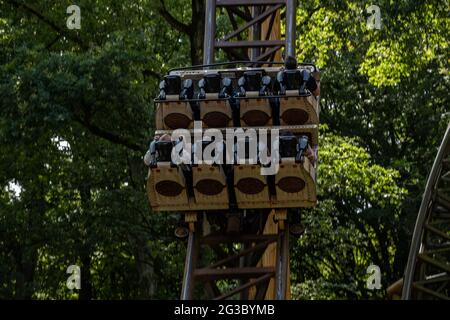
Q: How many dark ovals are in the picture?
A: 8